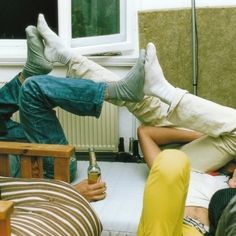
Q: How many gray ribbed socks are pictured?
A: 2